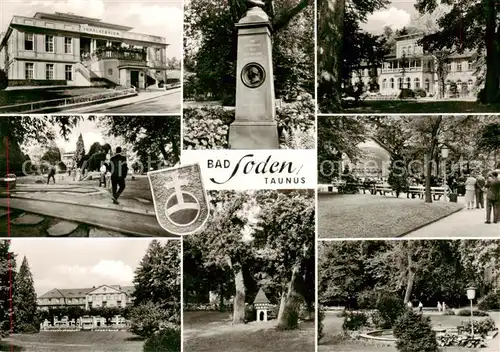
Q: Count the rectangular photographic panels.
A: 8